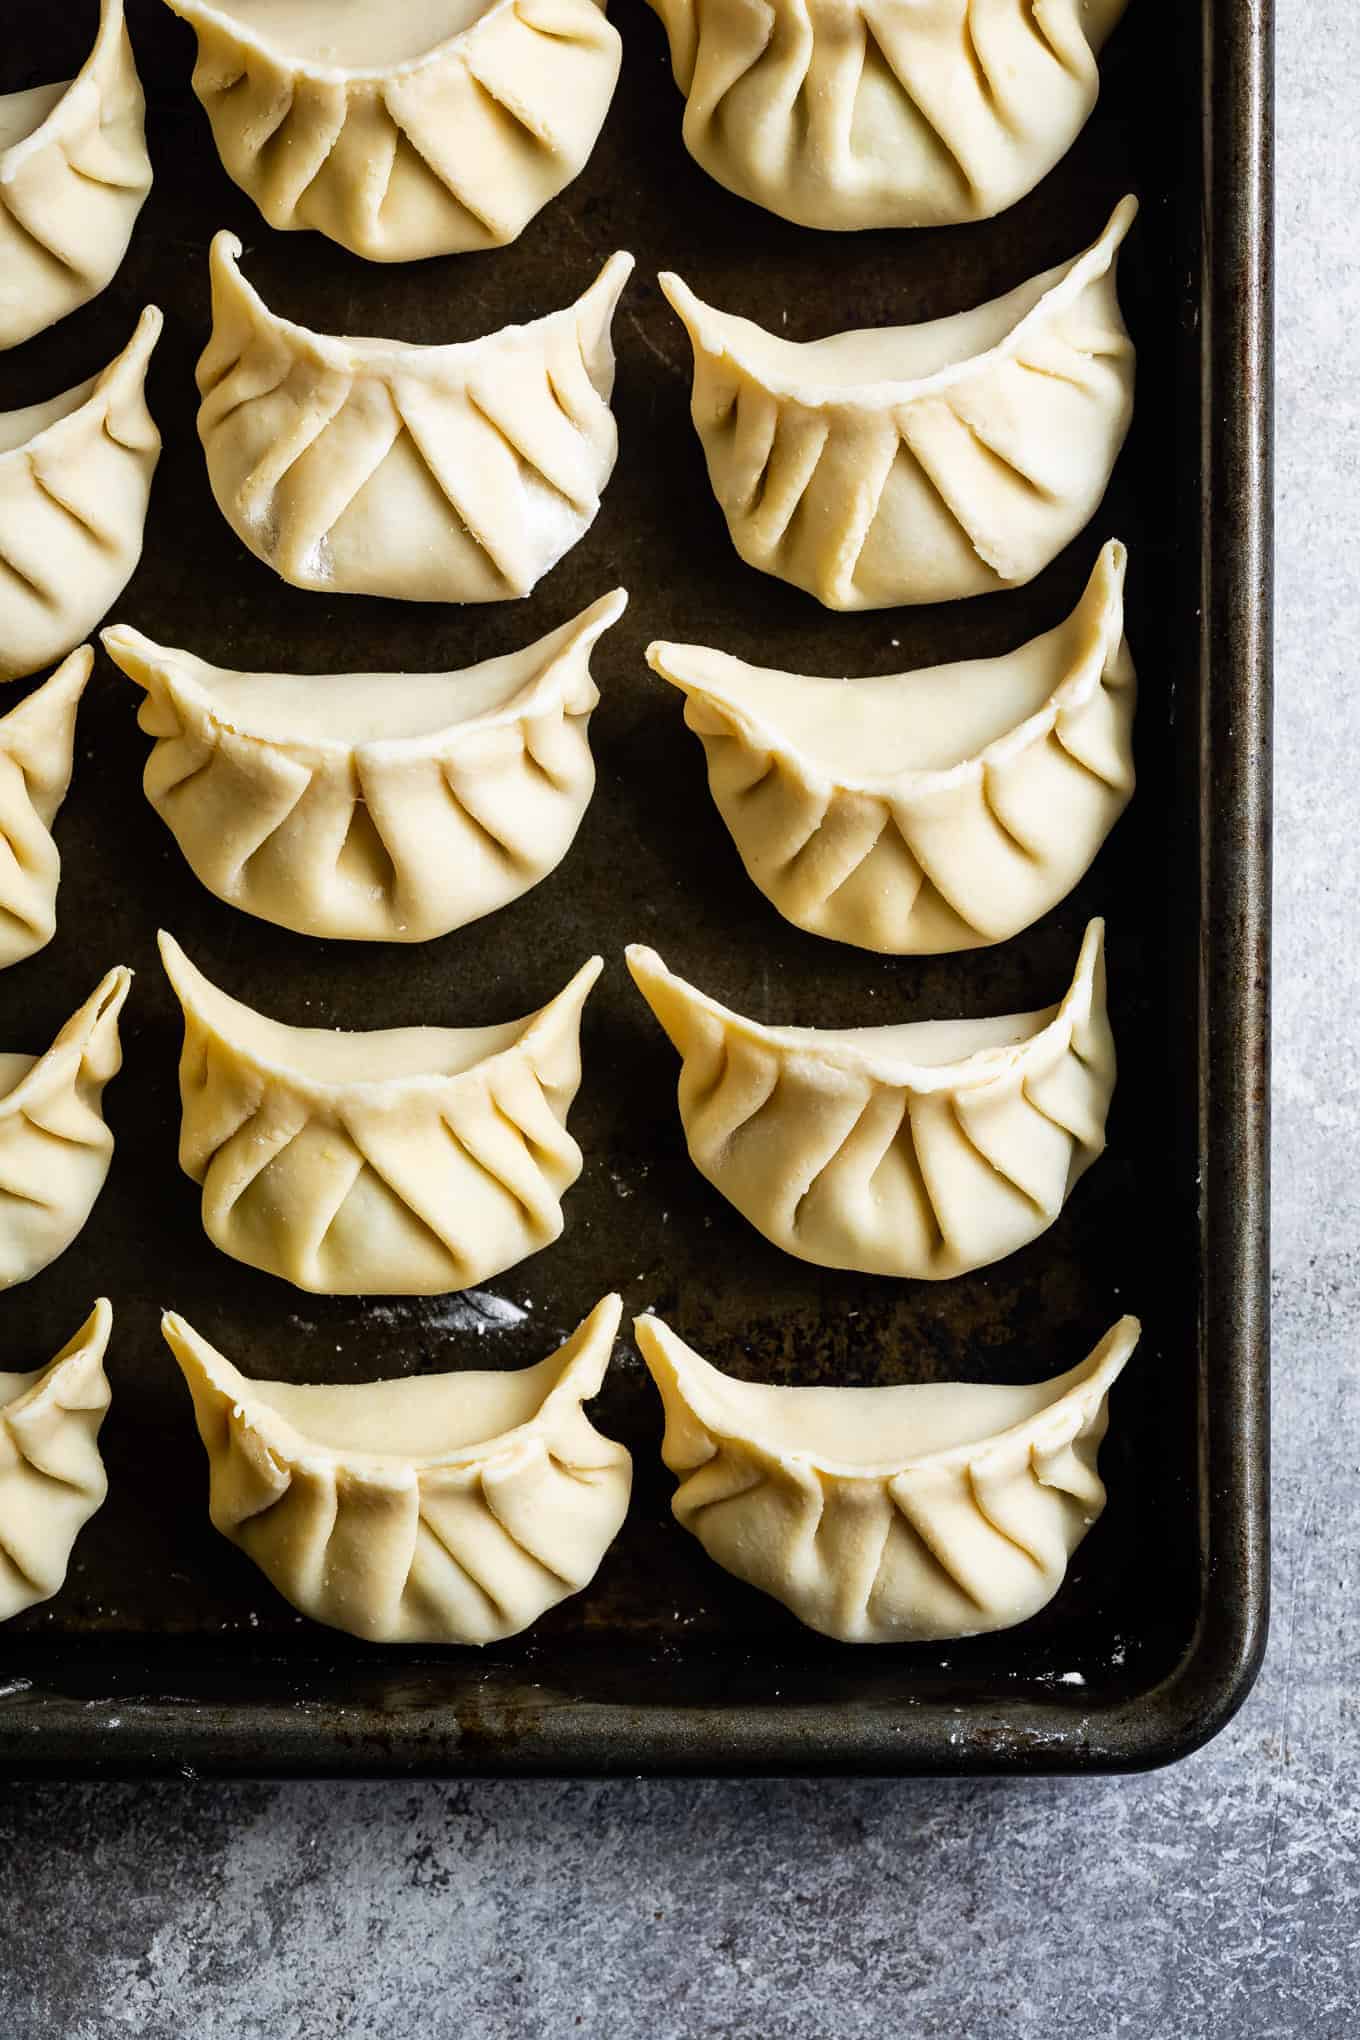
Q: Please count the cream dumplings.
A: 15